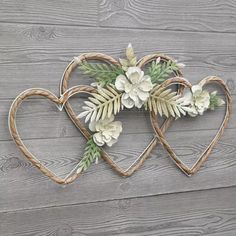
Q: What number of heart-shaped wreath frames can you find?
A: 3